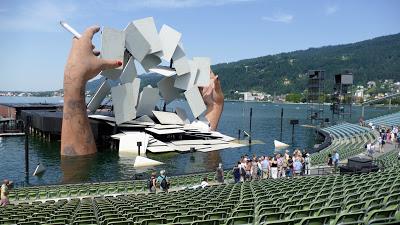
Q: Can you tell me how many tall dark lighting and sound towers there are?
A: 2